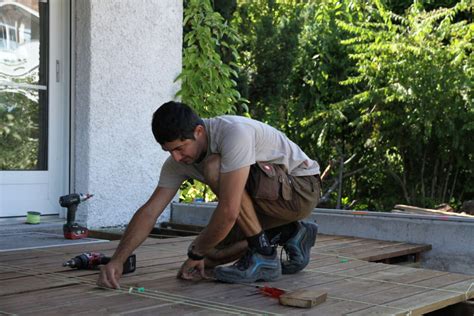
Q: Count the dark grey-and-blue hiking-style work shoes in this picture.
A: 2